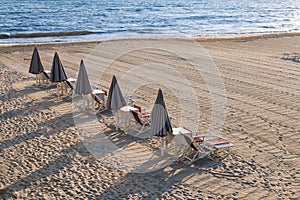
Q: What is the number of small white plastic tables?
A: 5